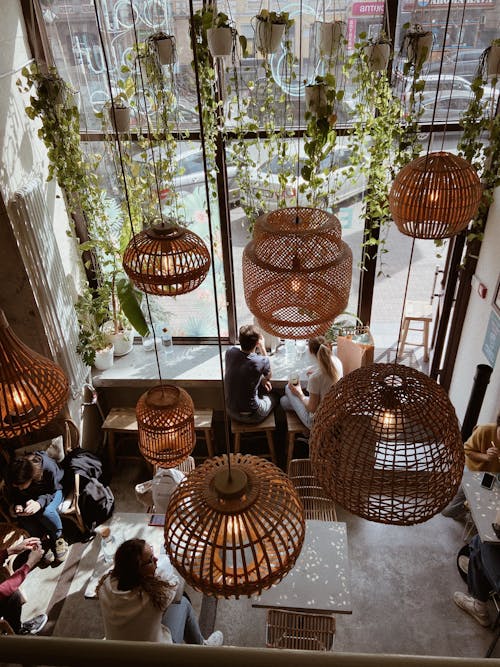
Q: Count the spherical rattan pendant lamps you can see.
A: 4